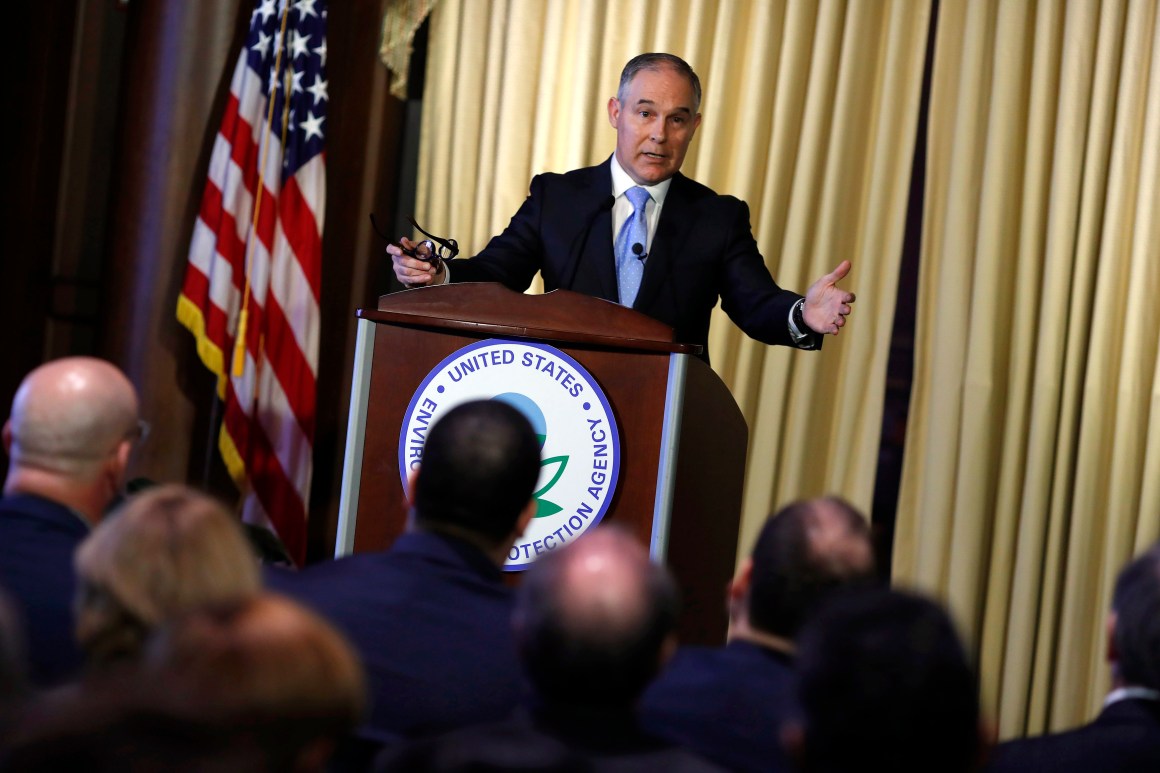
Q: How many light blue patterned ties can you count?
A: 1